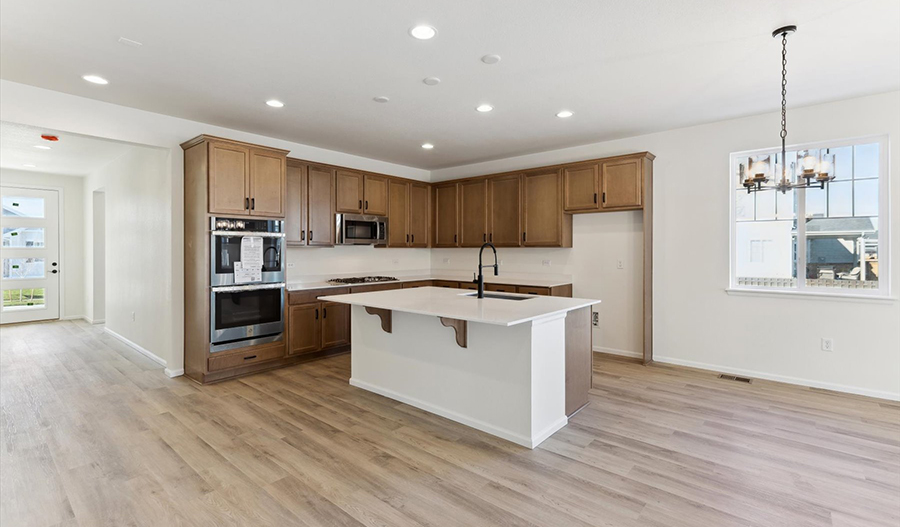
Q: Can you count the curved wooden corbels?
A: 2